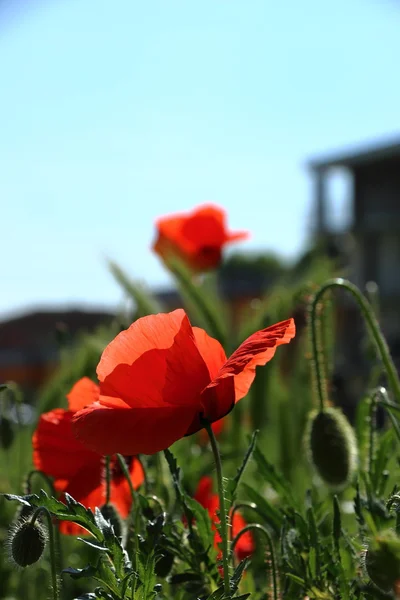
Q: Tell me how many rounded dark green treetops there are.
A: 1